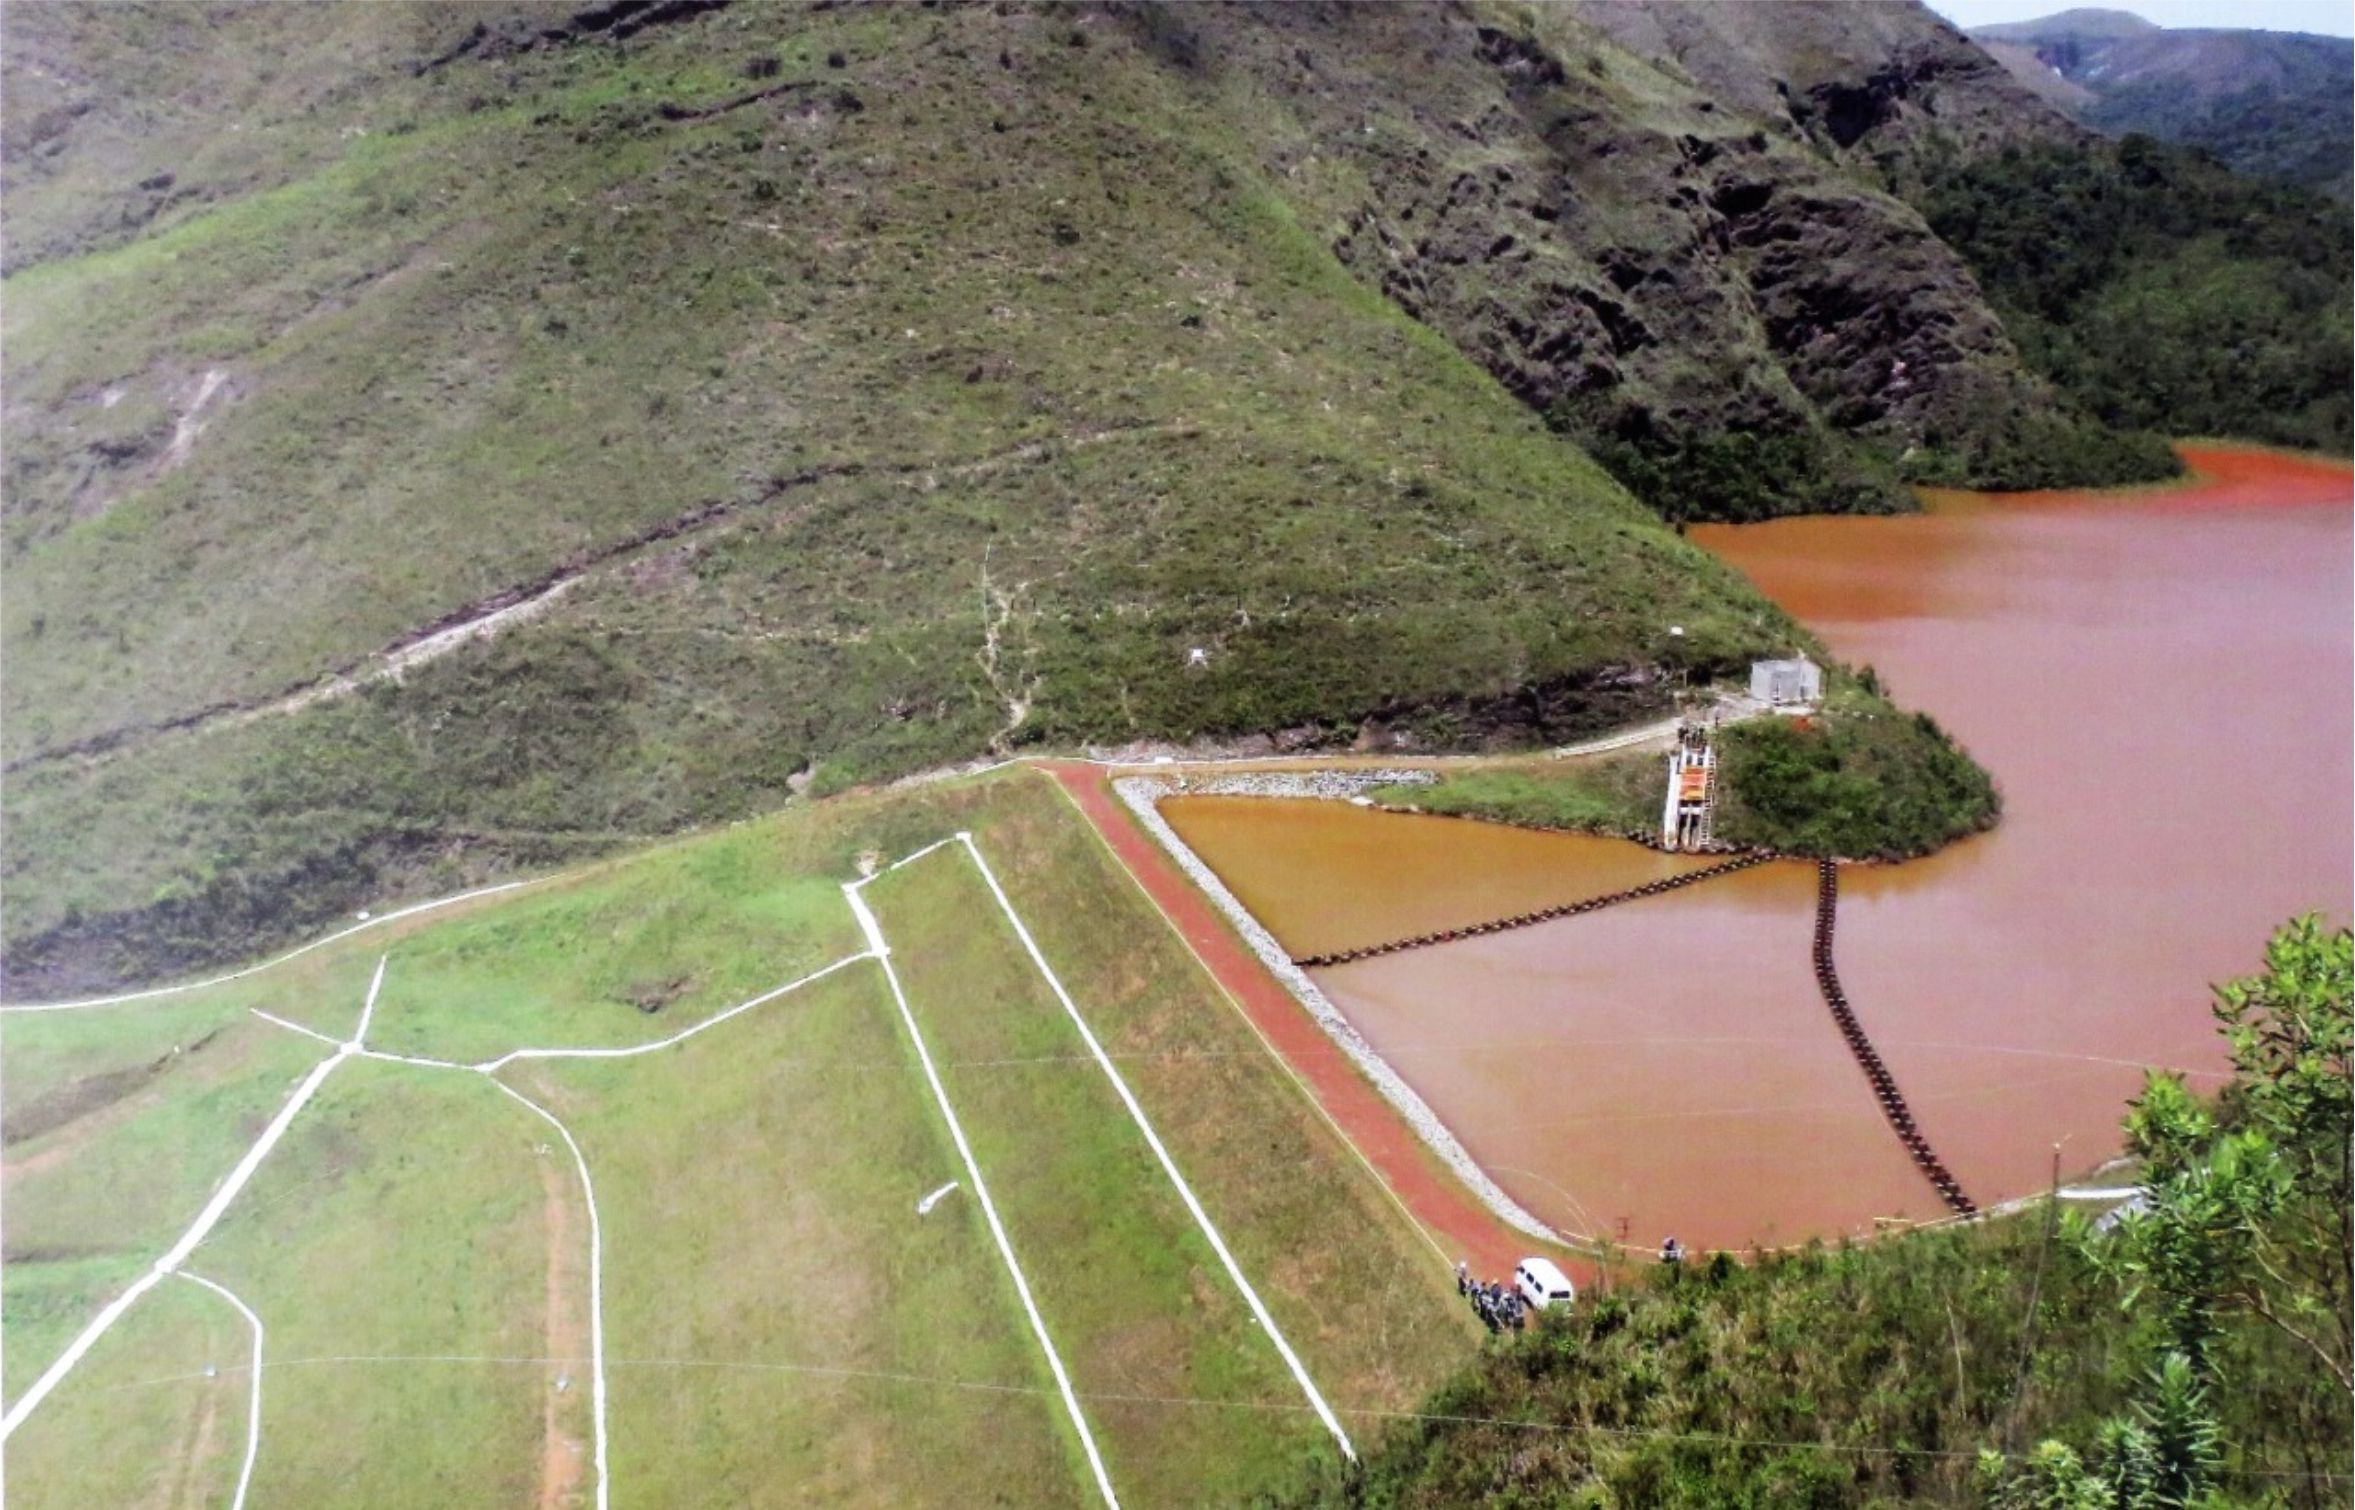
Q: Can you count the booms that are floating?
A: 2